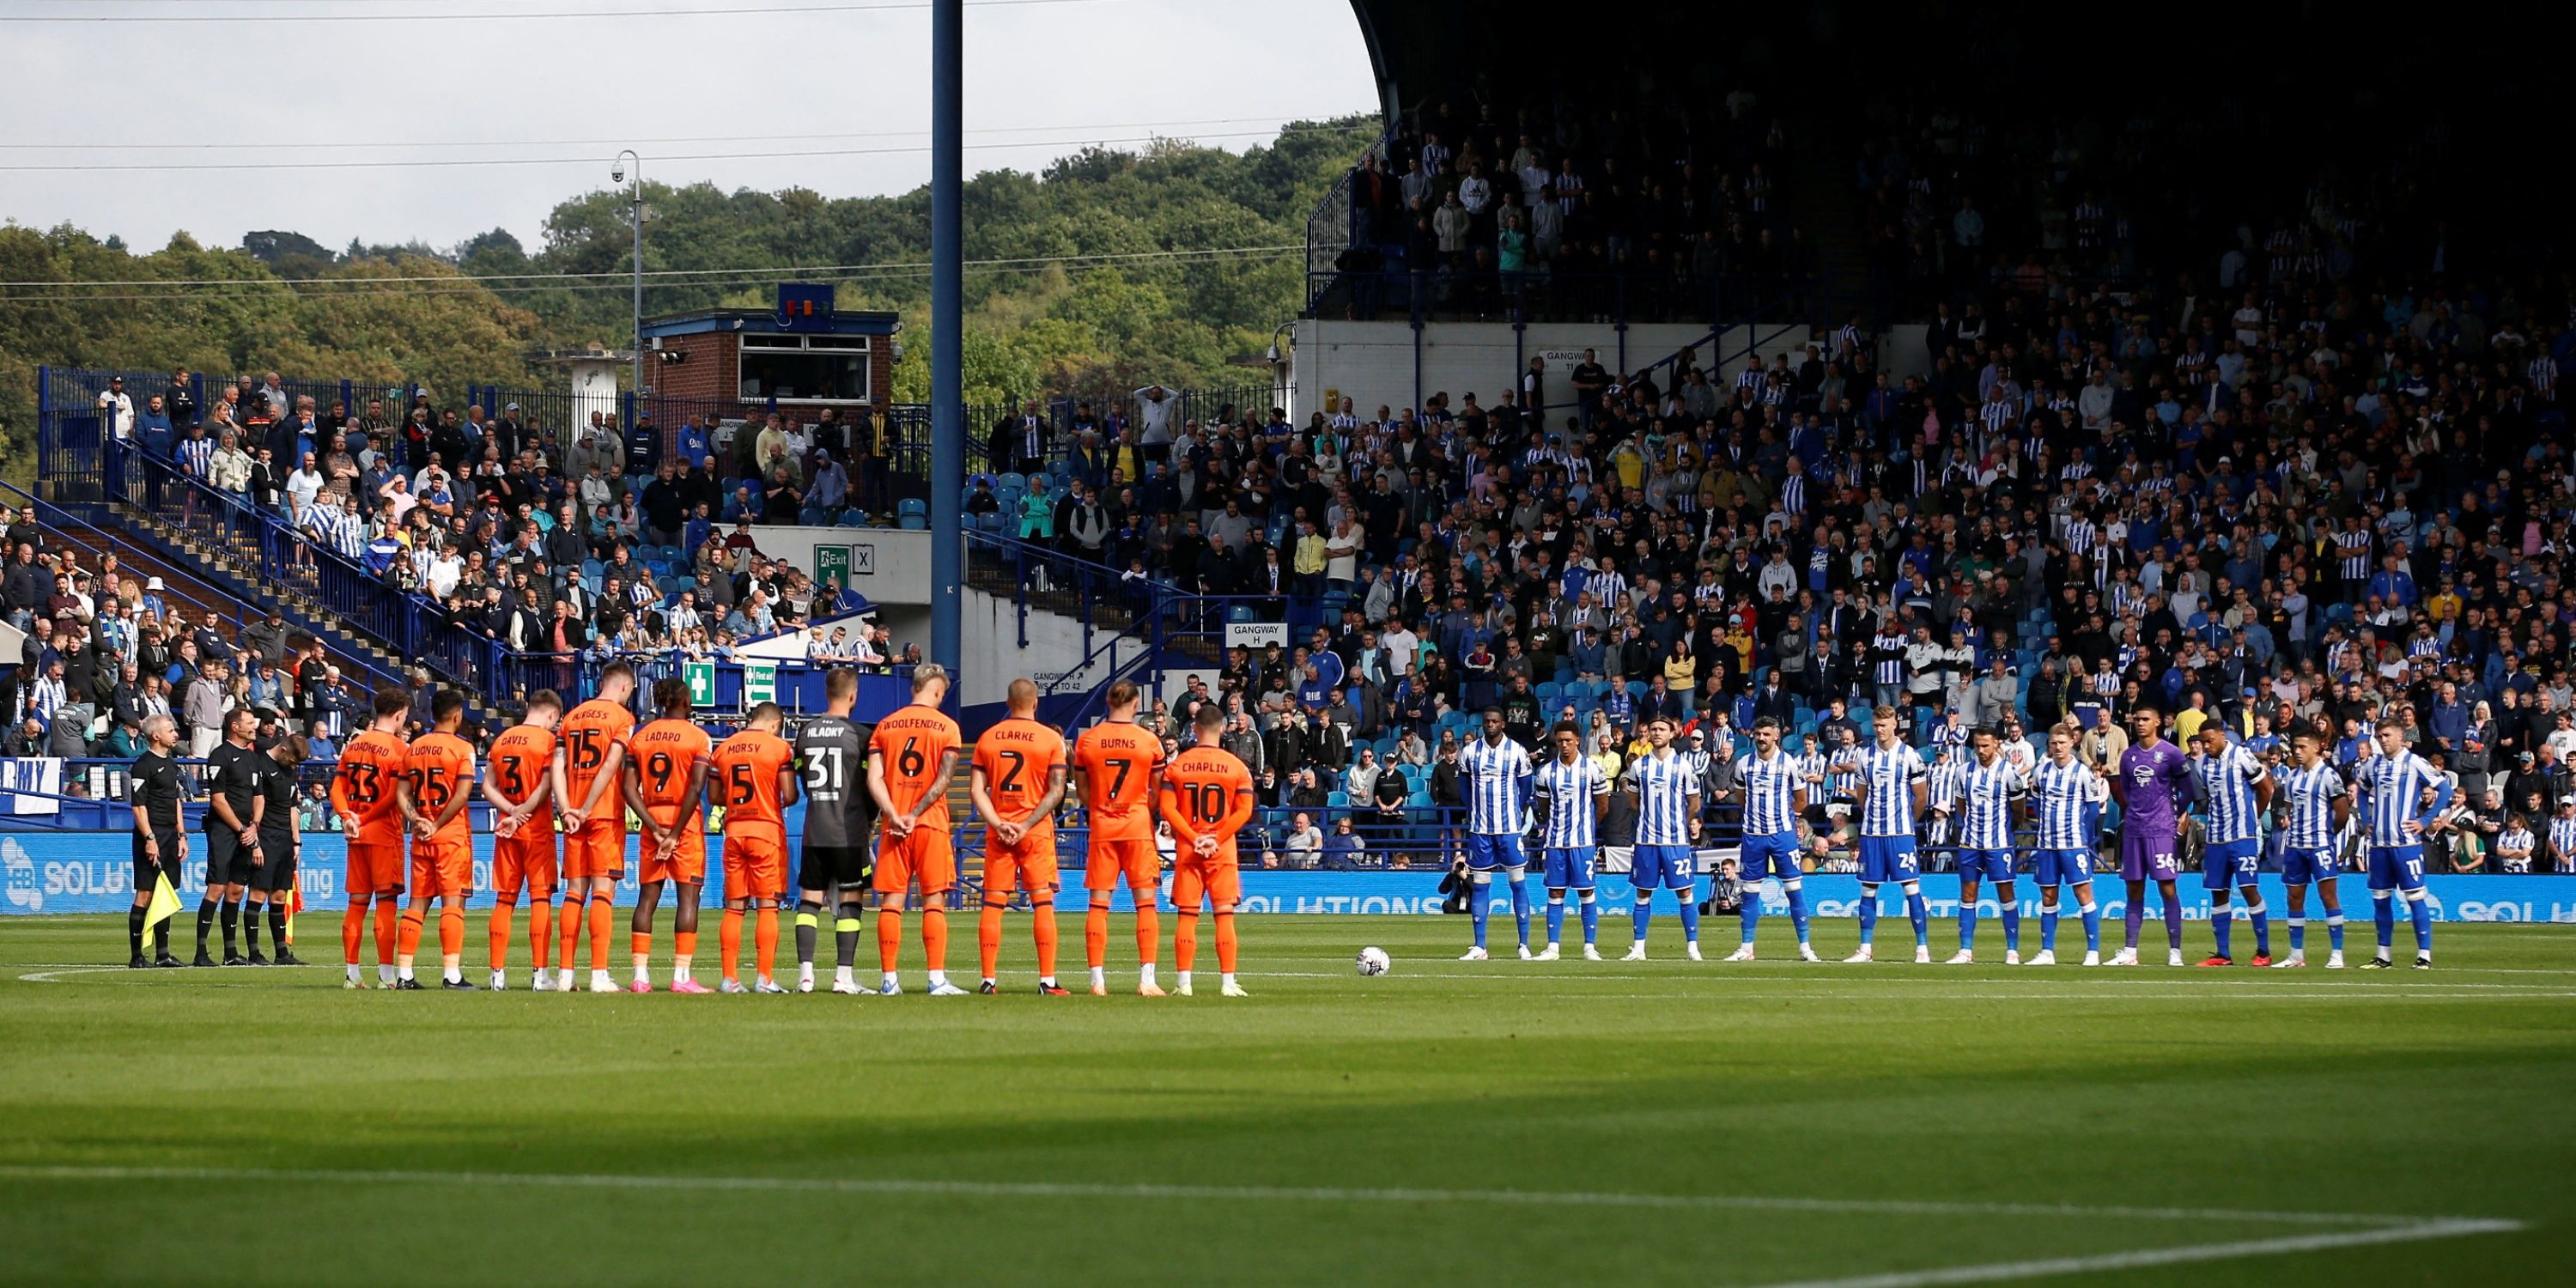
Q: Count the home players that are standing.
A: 11